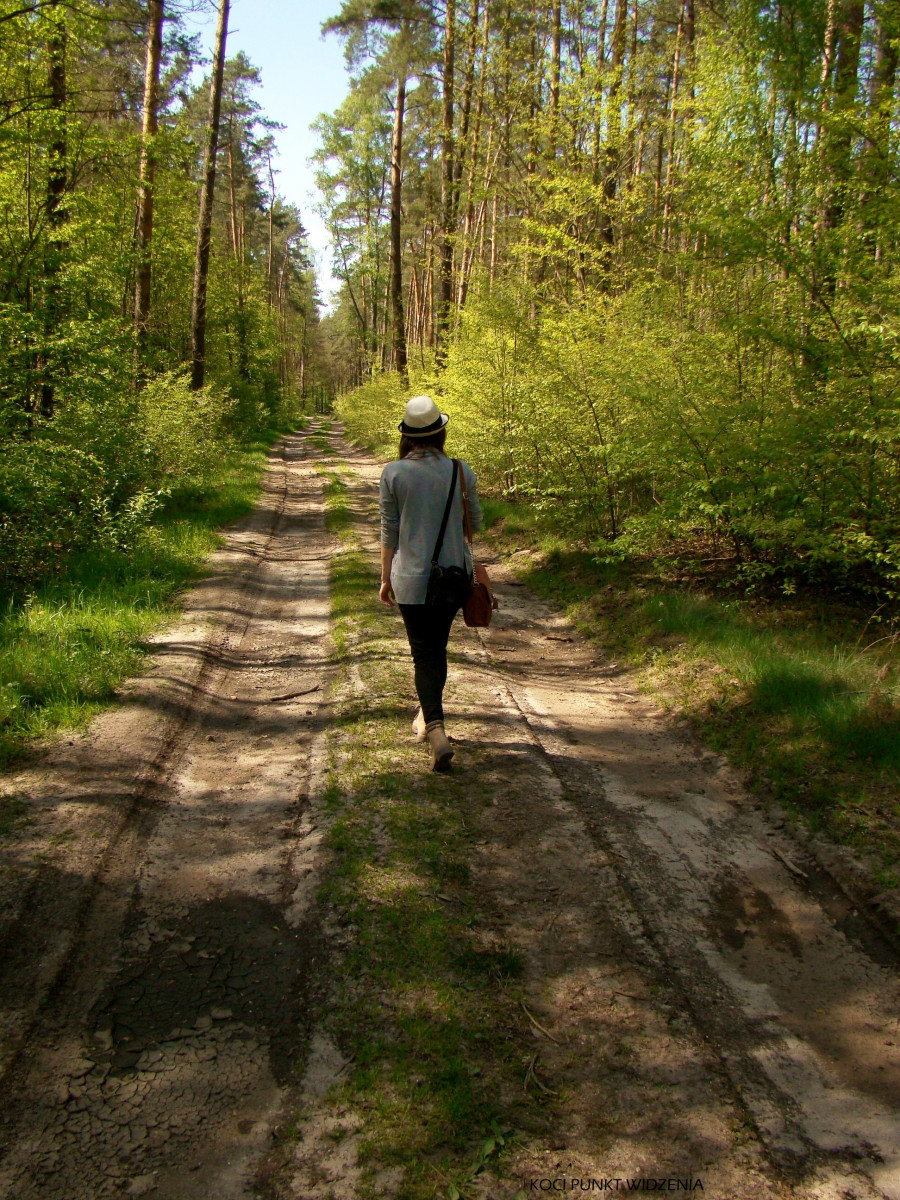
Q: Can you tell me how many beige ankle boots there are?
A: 2